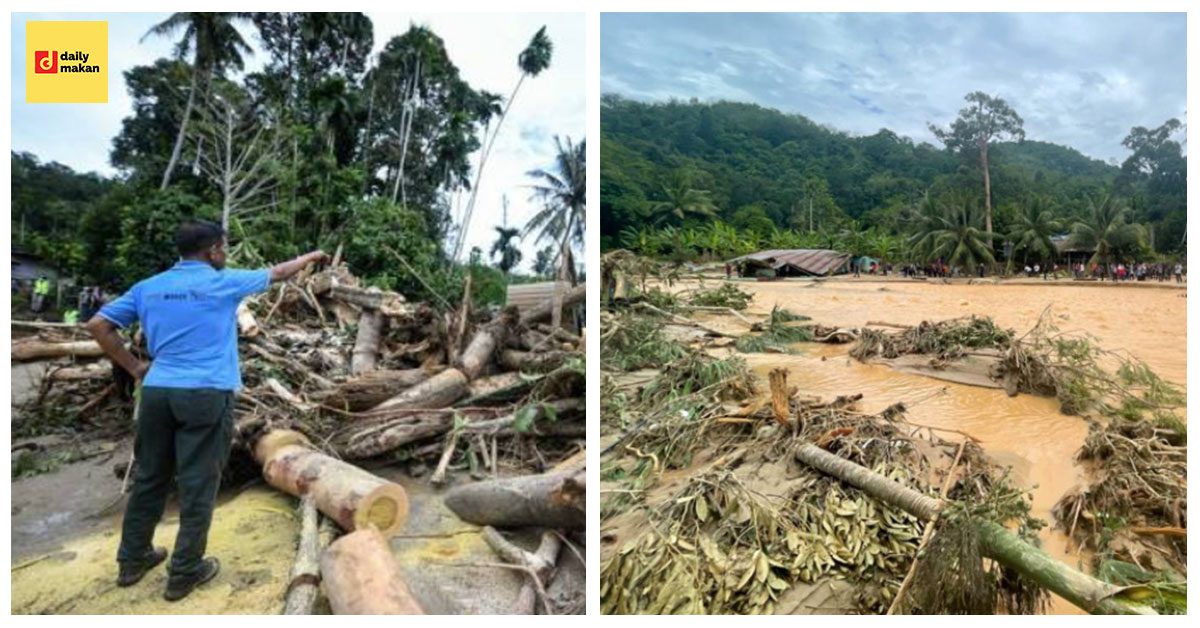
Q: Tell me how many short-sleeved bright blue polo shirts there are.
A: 1